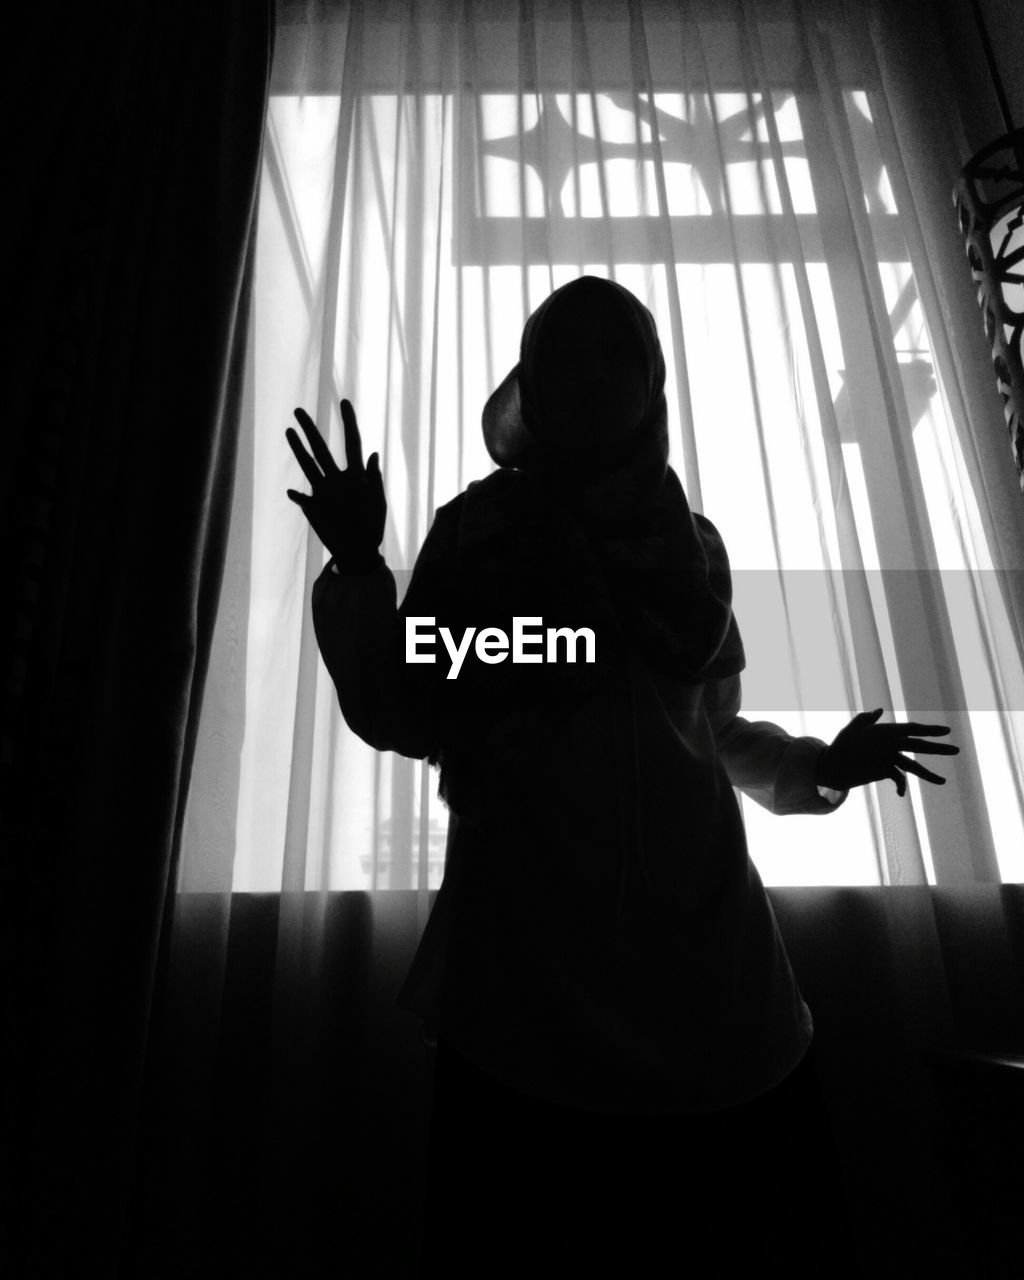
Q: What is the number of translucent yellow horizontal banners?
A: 0